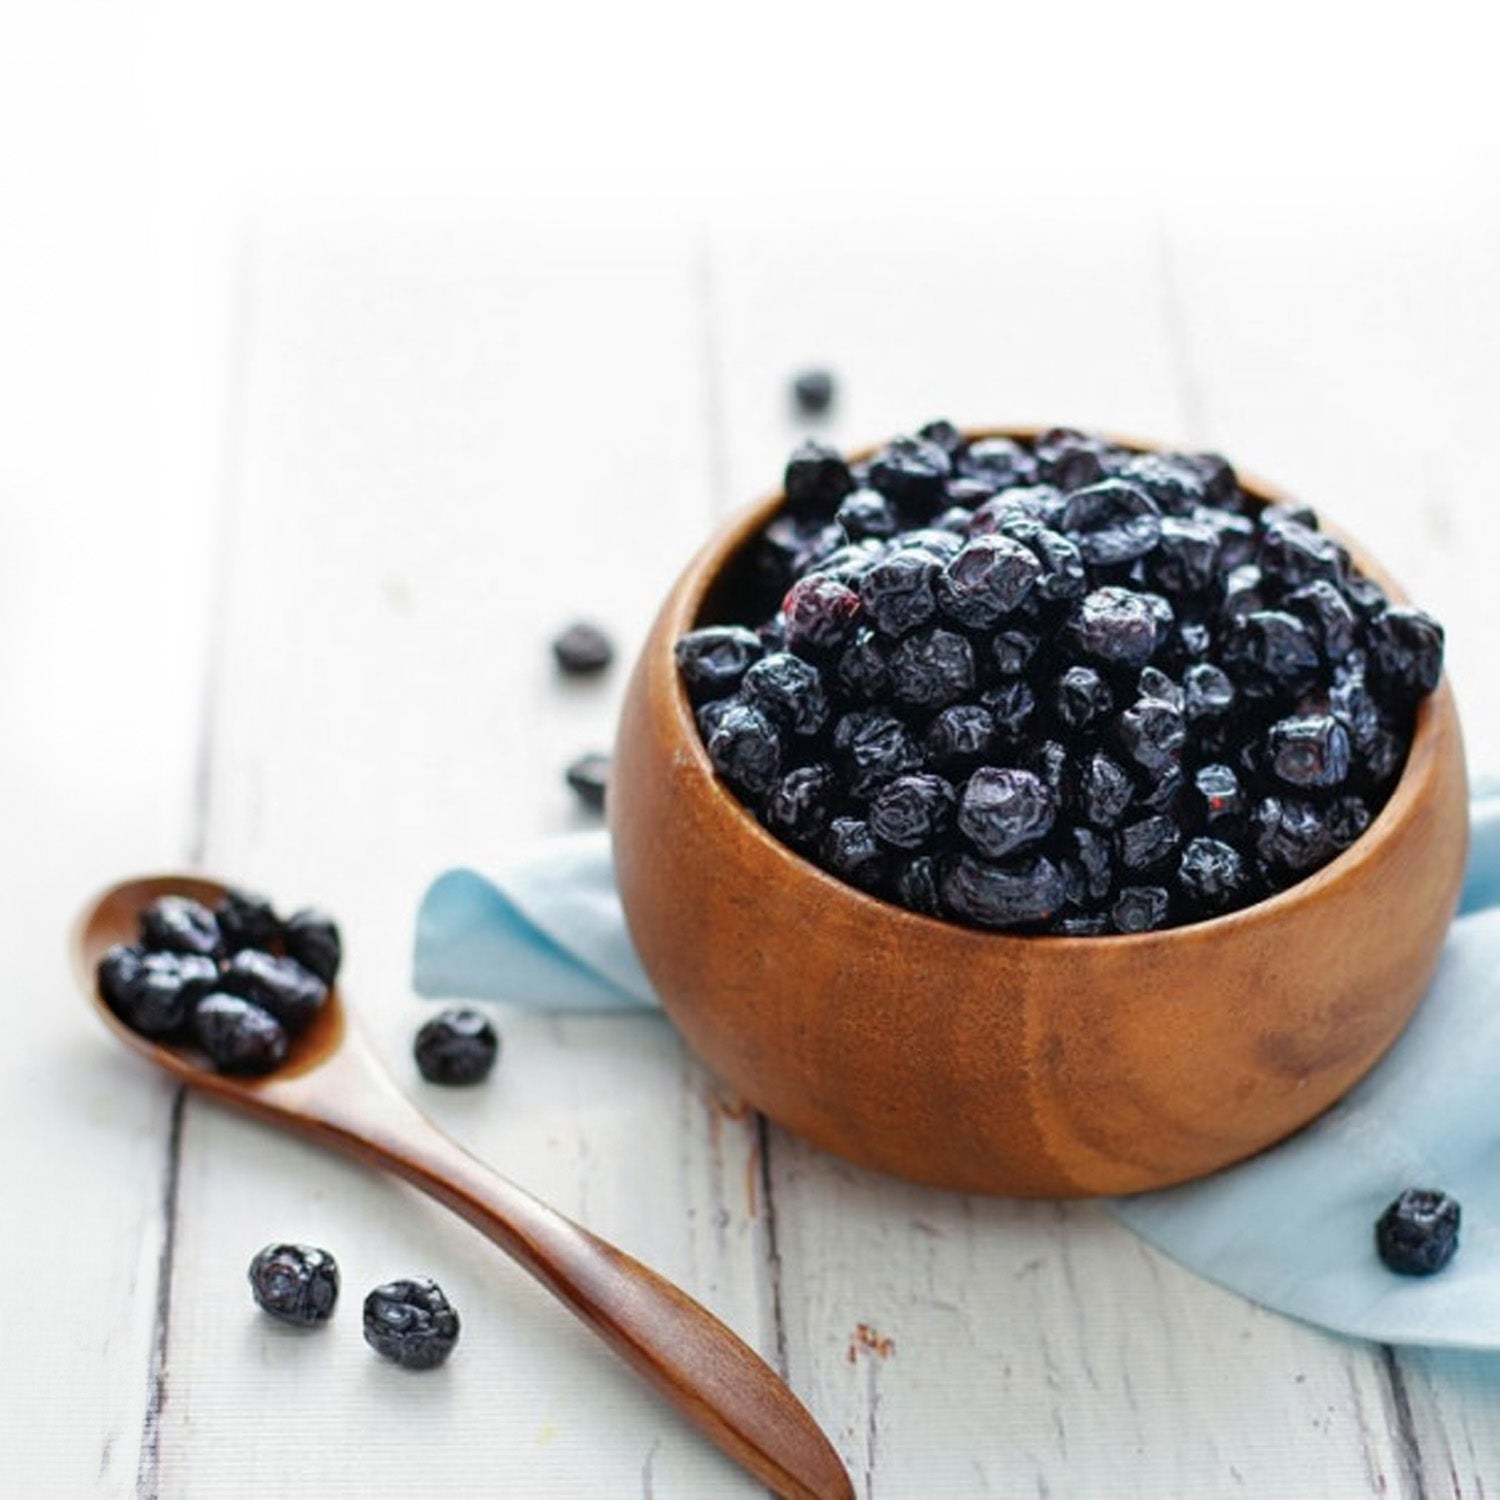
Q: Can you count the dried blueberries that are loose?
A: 7